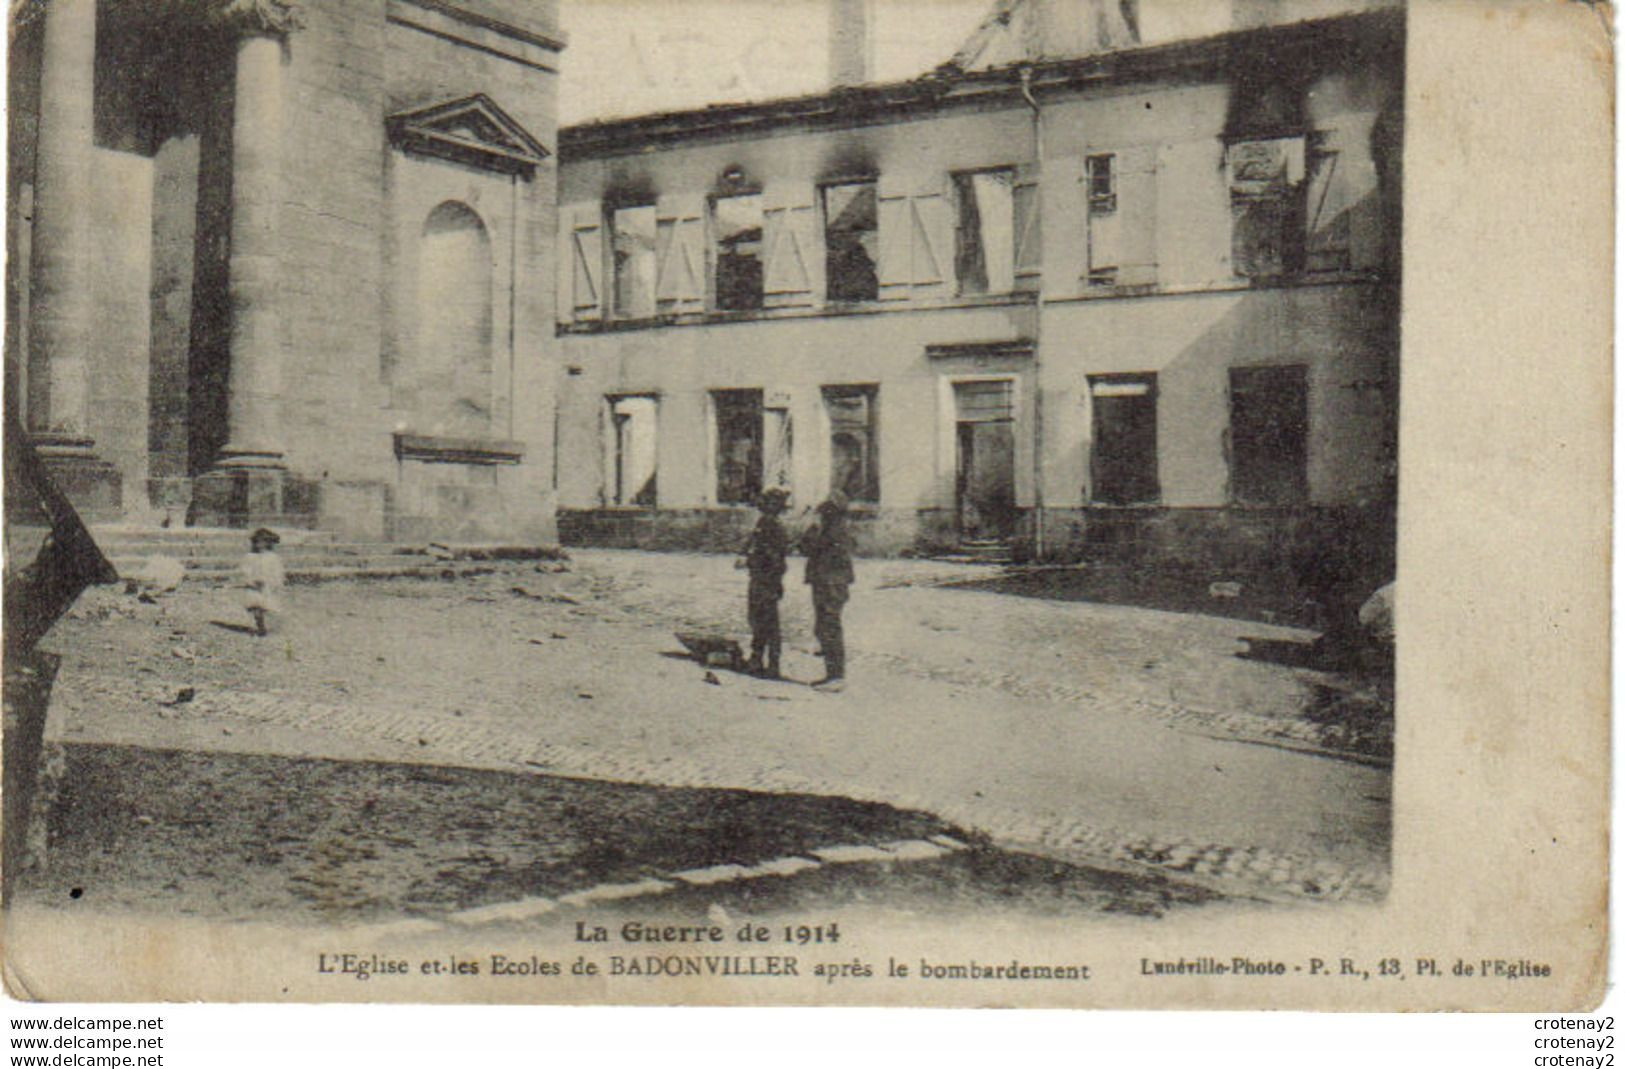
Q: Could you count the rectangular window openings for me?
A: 11